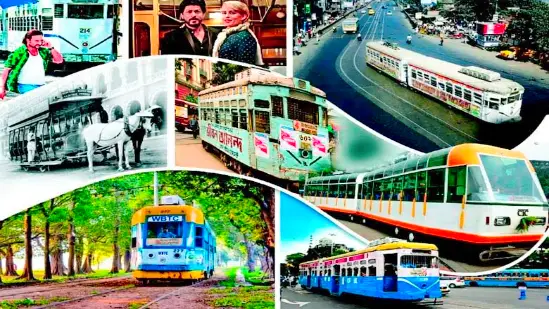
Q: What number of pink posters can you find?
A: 3